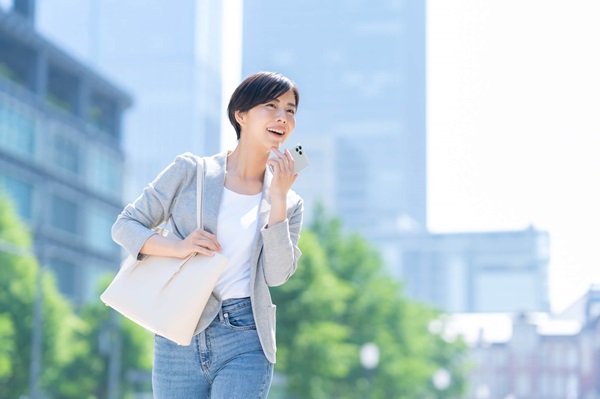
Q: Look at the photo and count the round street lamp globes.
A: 2